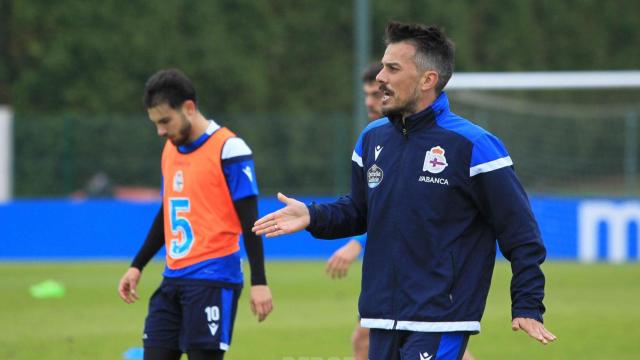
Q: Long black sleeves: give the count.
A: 2